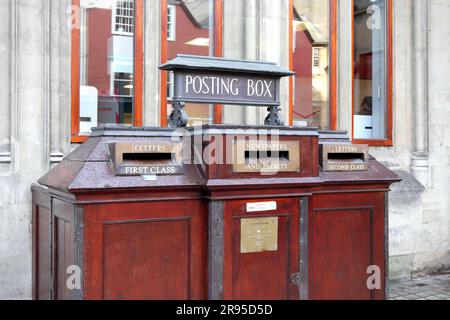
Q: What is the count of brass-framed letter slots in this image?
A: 3